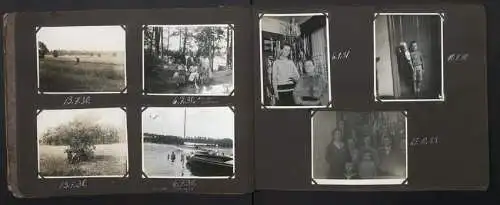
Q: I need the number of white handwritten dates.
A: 7